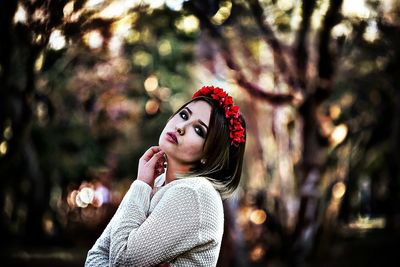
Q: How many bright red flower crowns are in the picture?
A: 1